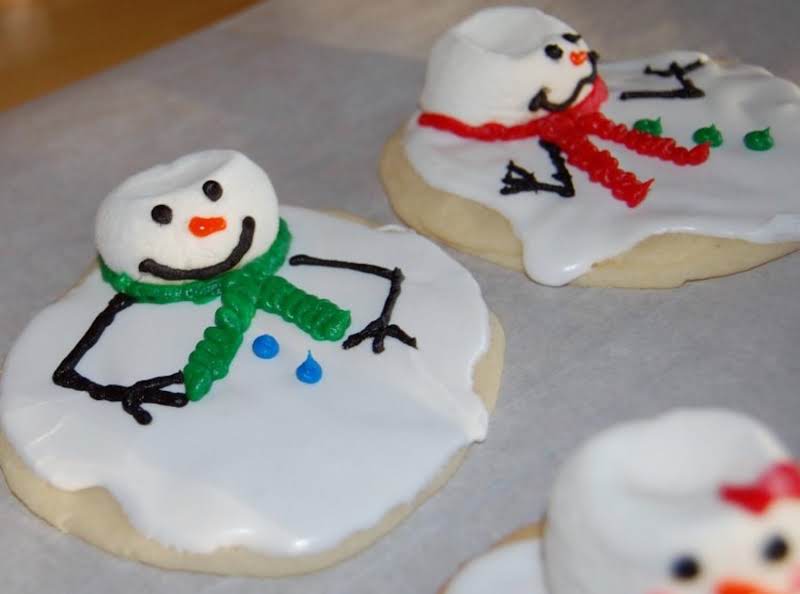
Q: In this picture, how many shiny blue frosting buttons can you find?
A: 2